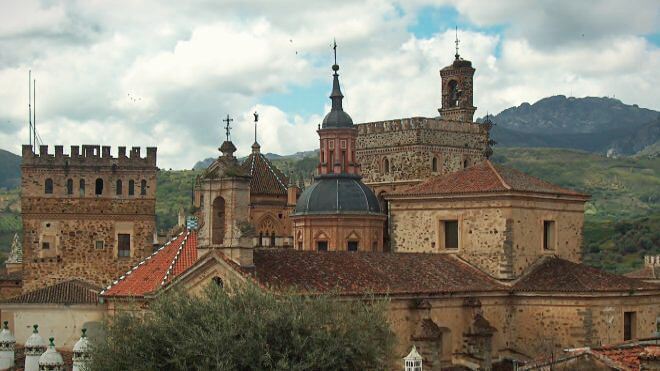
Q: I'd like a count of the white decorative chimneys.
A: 5